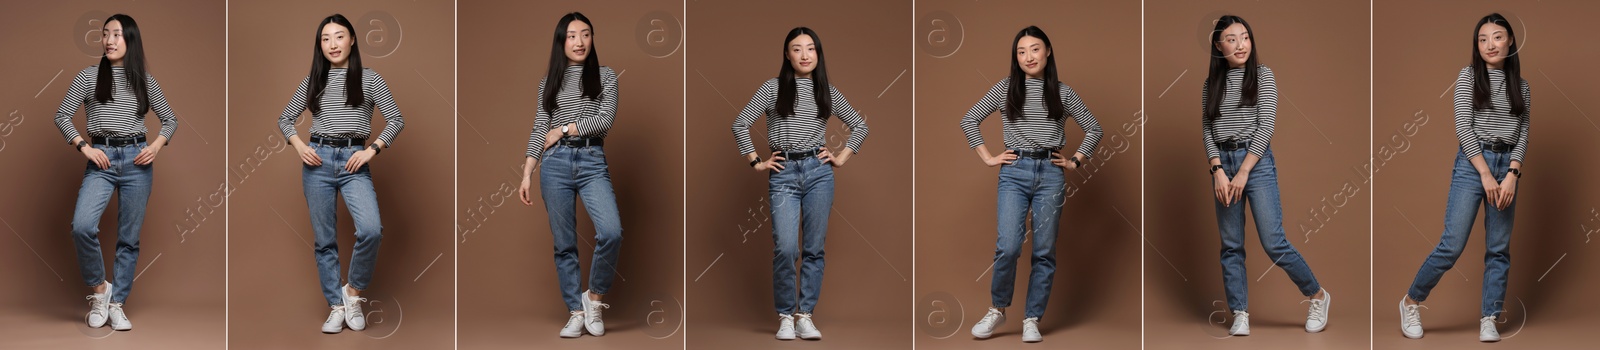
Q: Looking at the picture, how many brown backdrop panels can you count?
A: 7